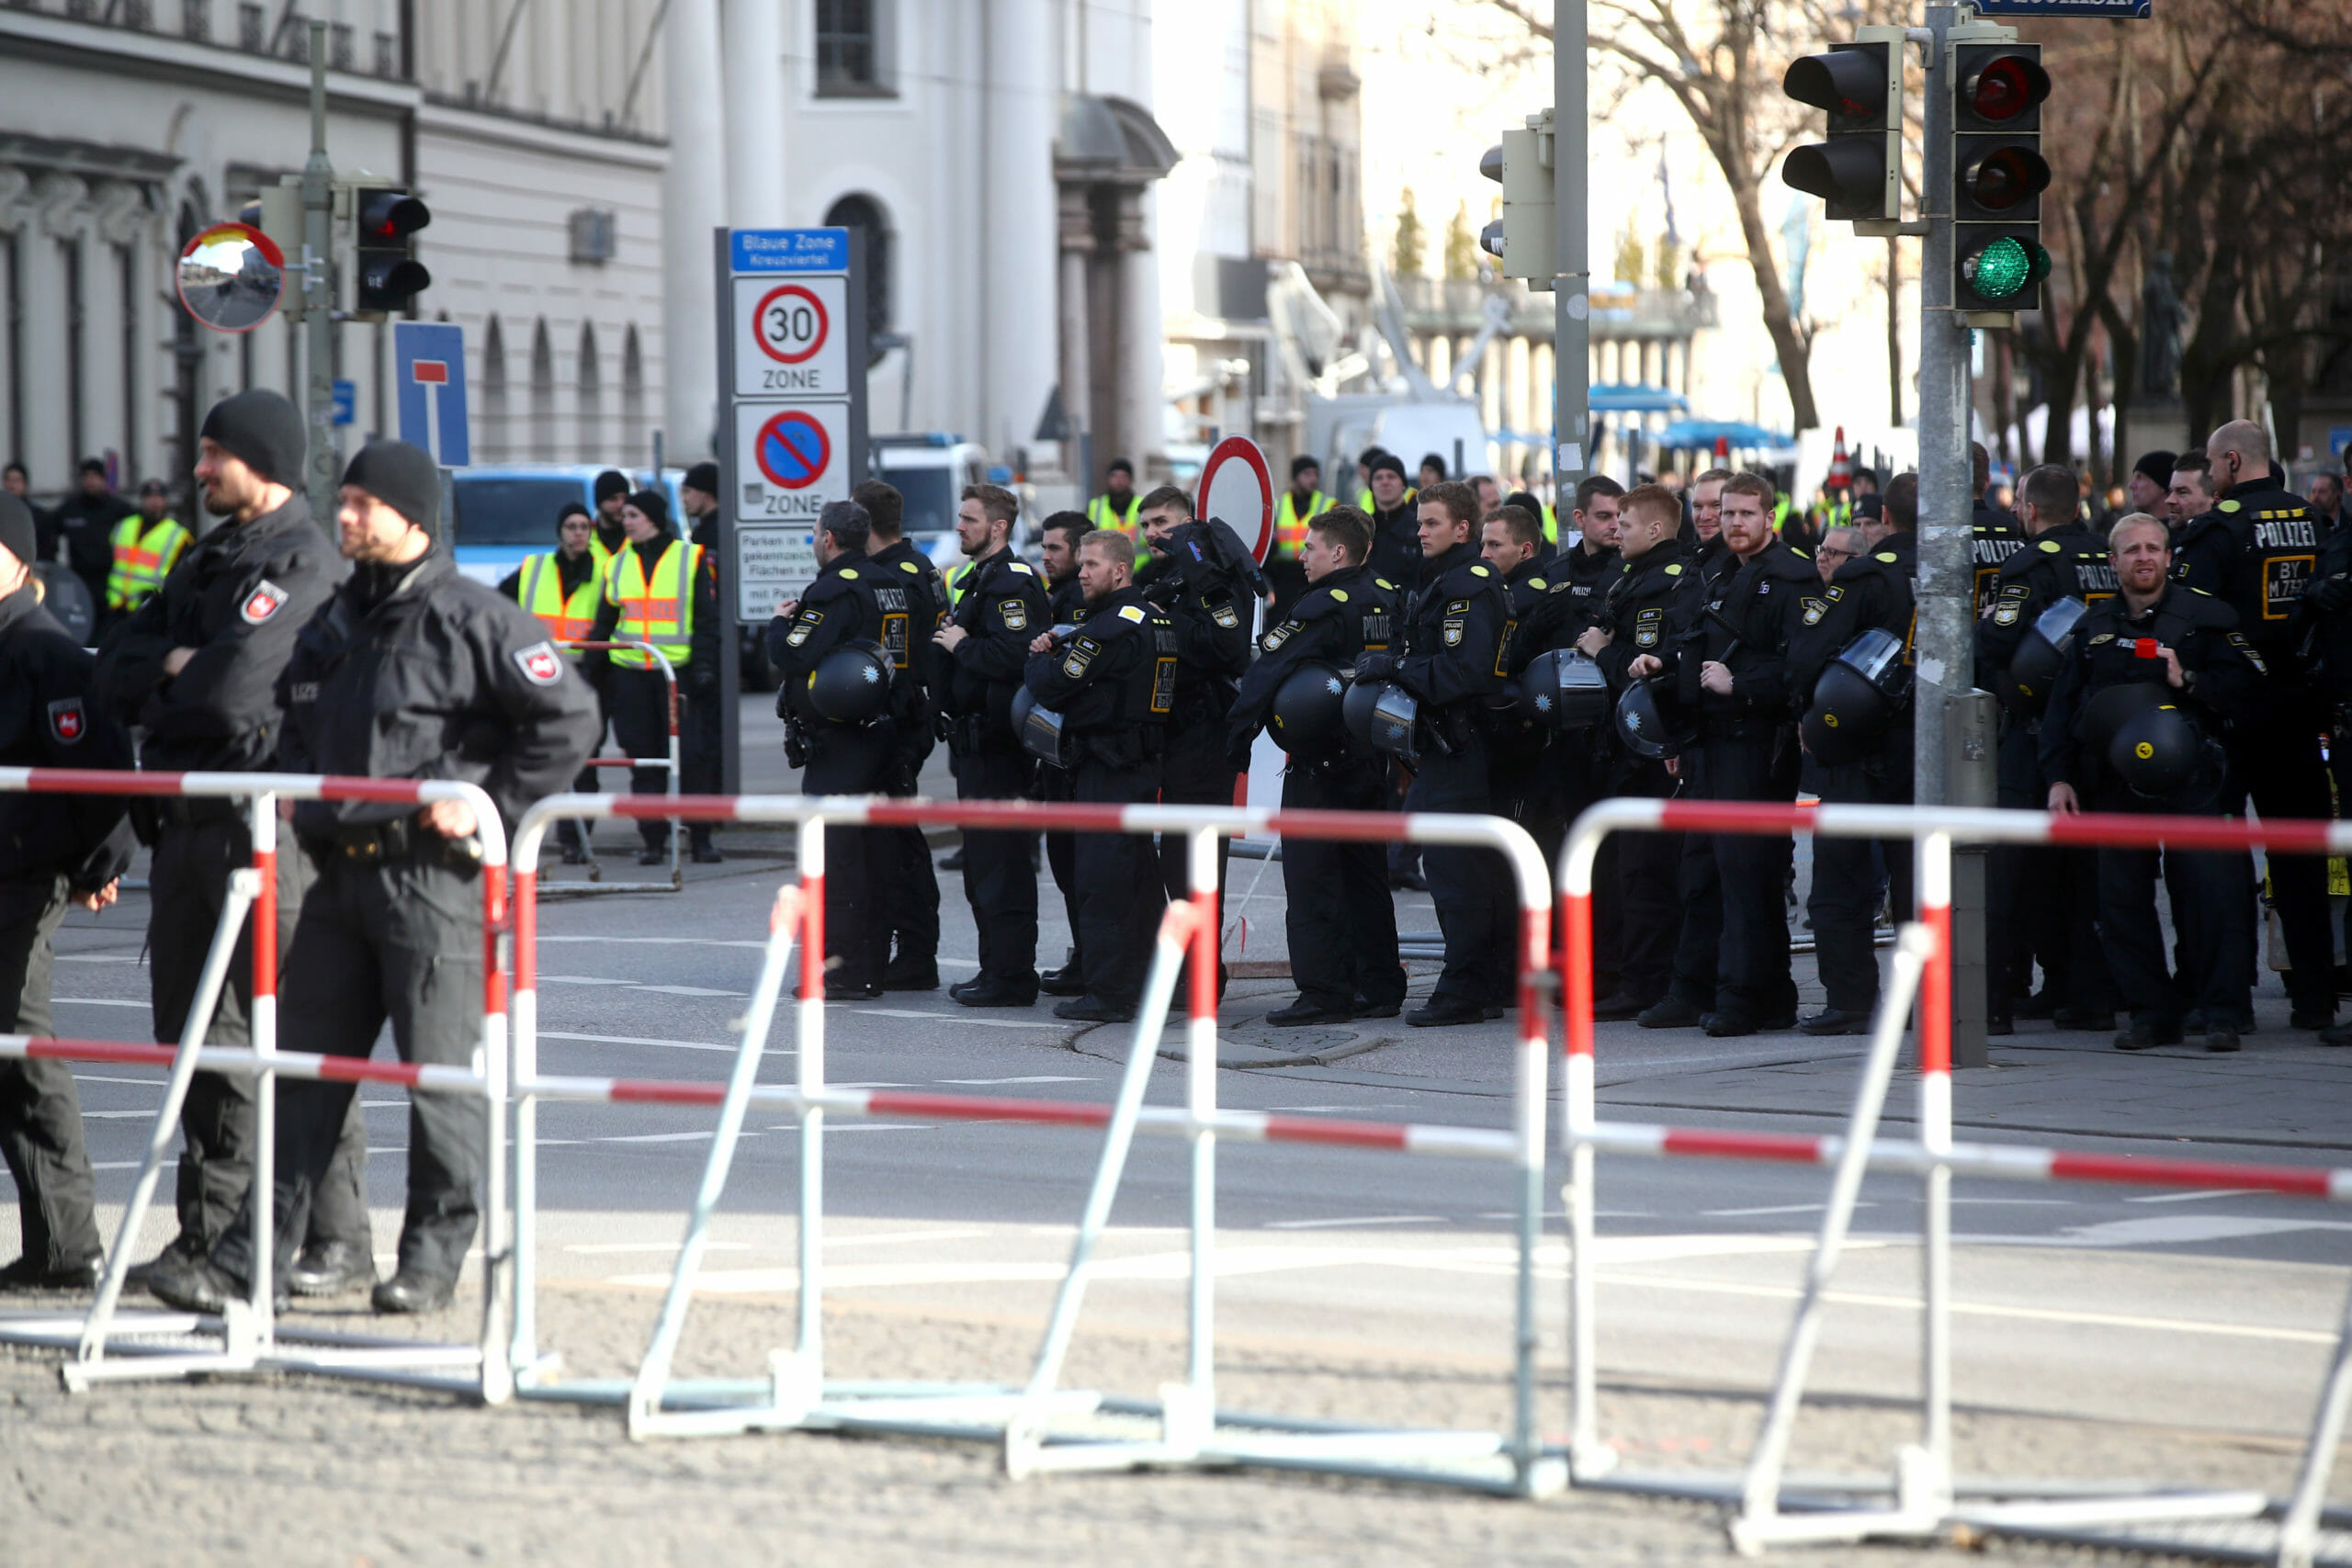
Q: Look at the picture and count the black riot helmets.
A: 9